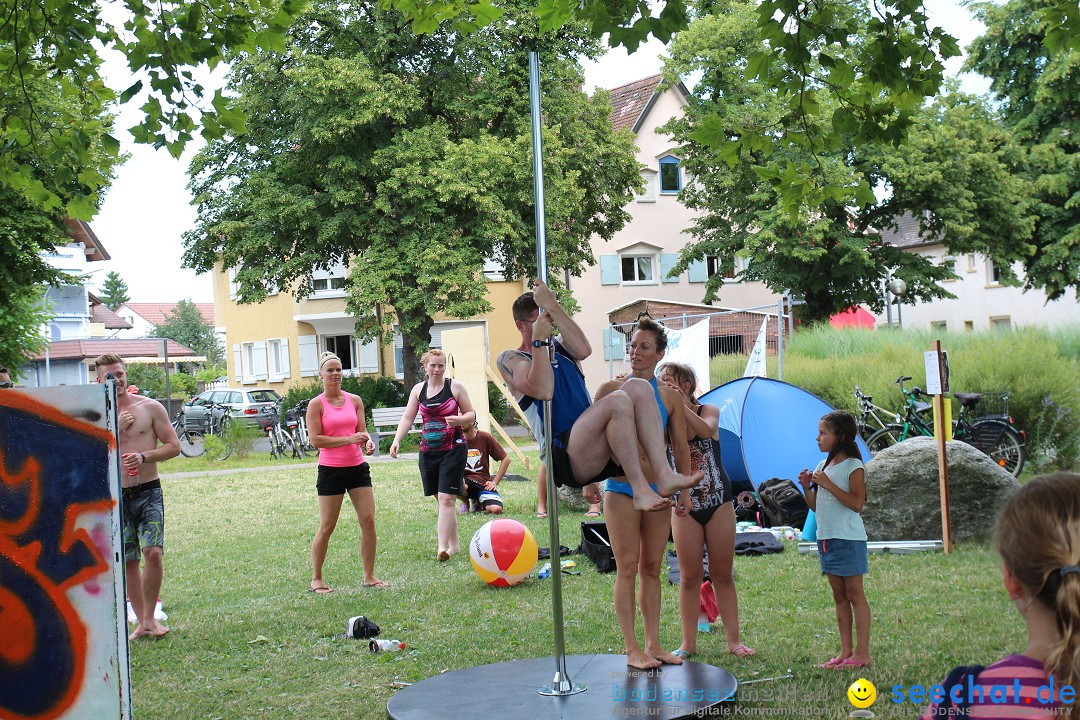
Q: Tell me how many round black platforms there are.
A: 1